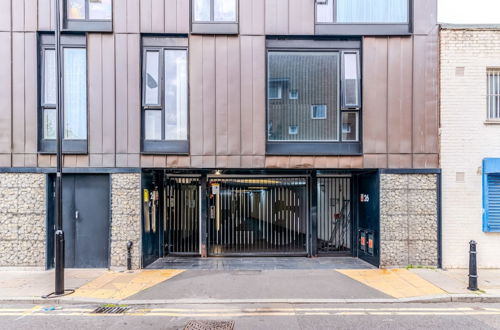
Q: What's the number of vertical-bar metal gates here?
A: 3